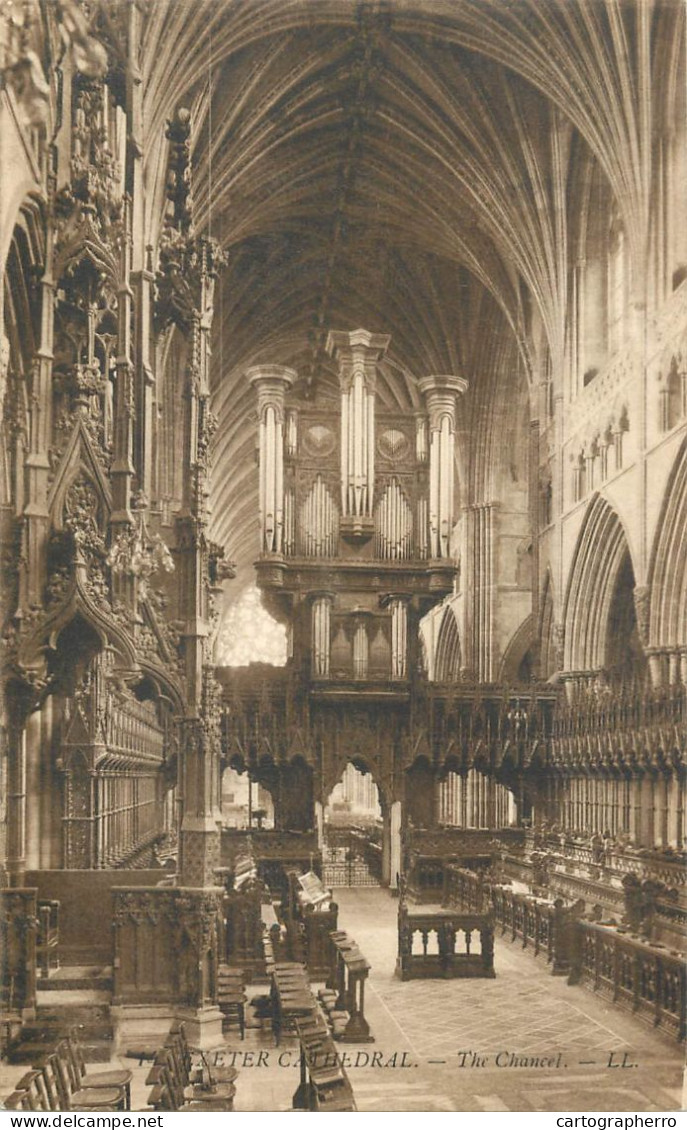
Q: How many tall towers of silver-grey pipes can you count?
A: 3